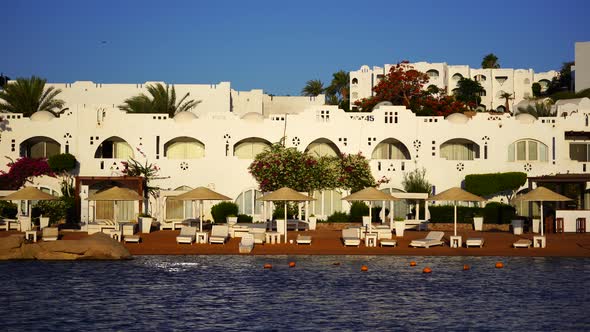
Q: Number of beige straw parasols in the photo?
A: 7